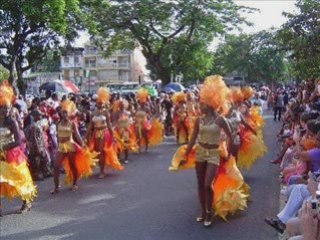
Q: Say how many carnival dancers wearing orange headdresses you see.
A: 9